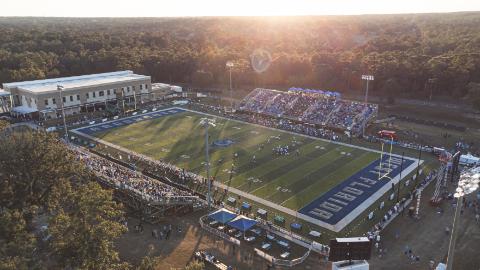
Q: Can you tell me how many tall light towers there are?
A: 5